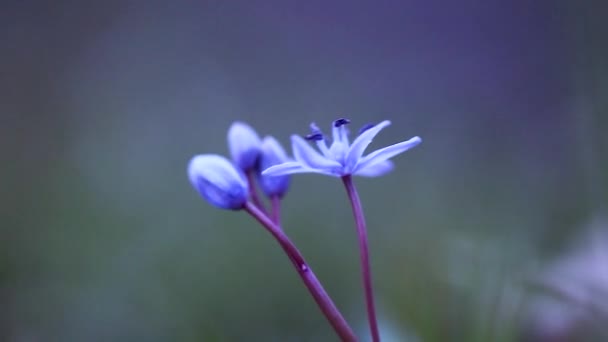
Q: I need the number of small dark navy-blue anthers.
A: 3